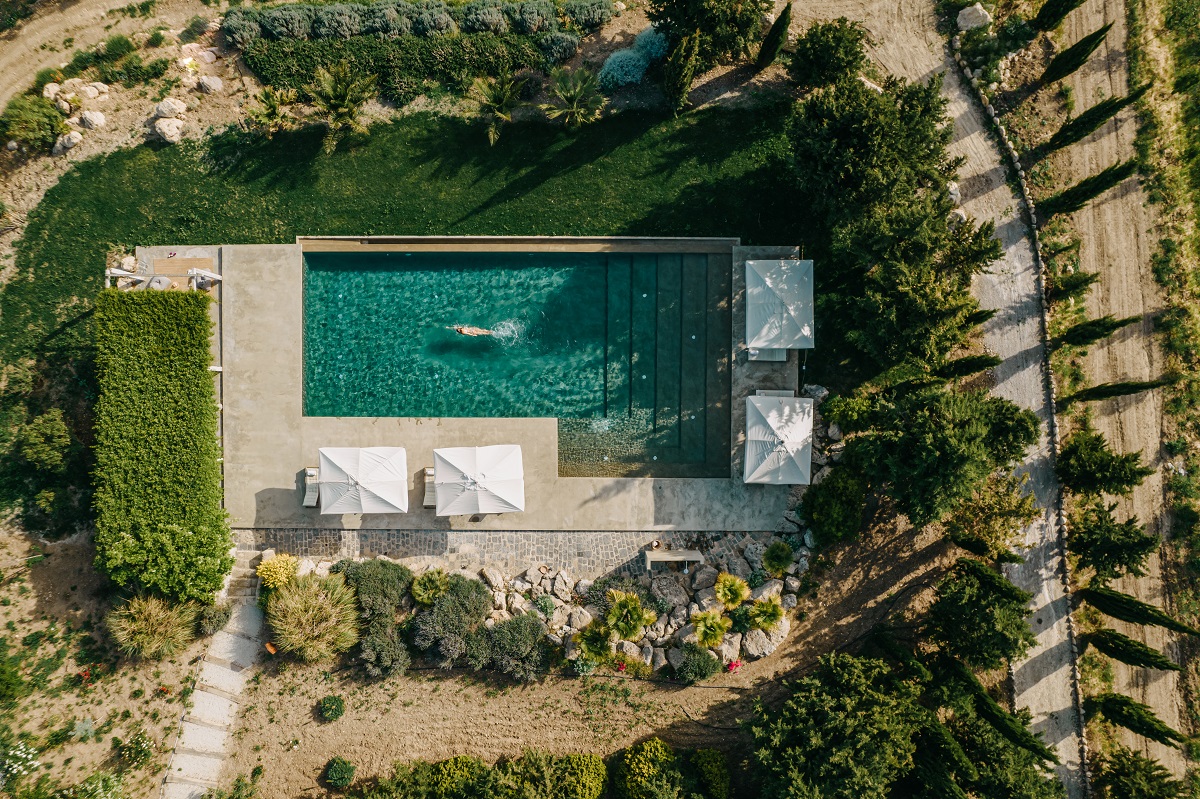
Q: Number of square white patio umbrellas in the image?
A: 4